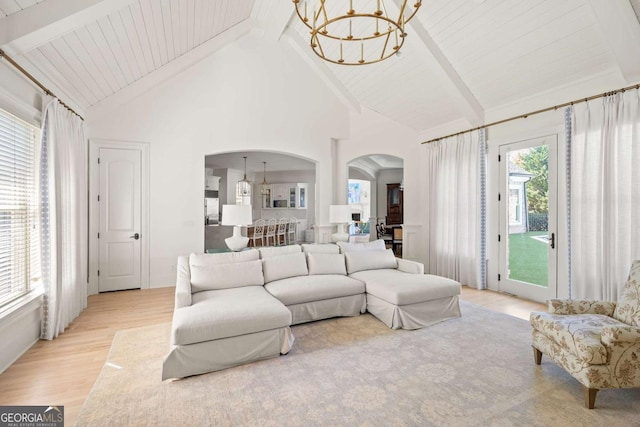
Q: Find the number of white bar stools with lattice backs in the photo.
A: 4